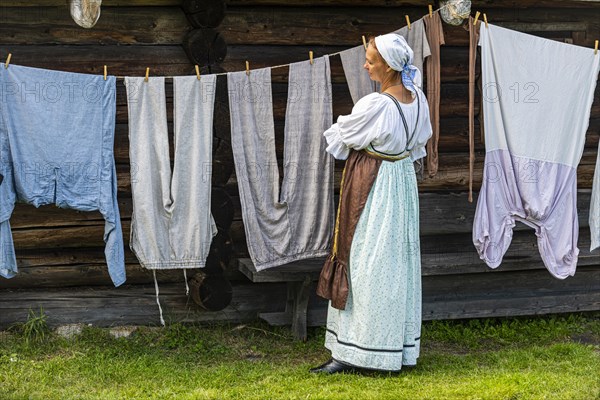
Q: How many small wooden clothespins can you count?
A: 12